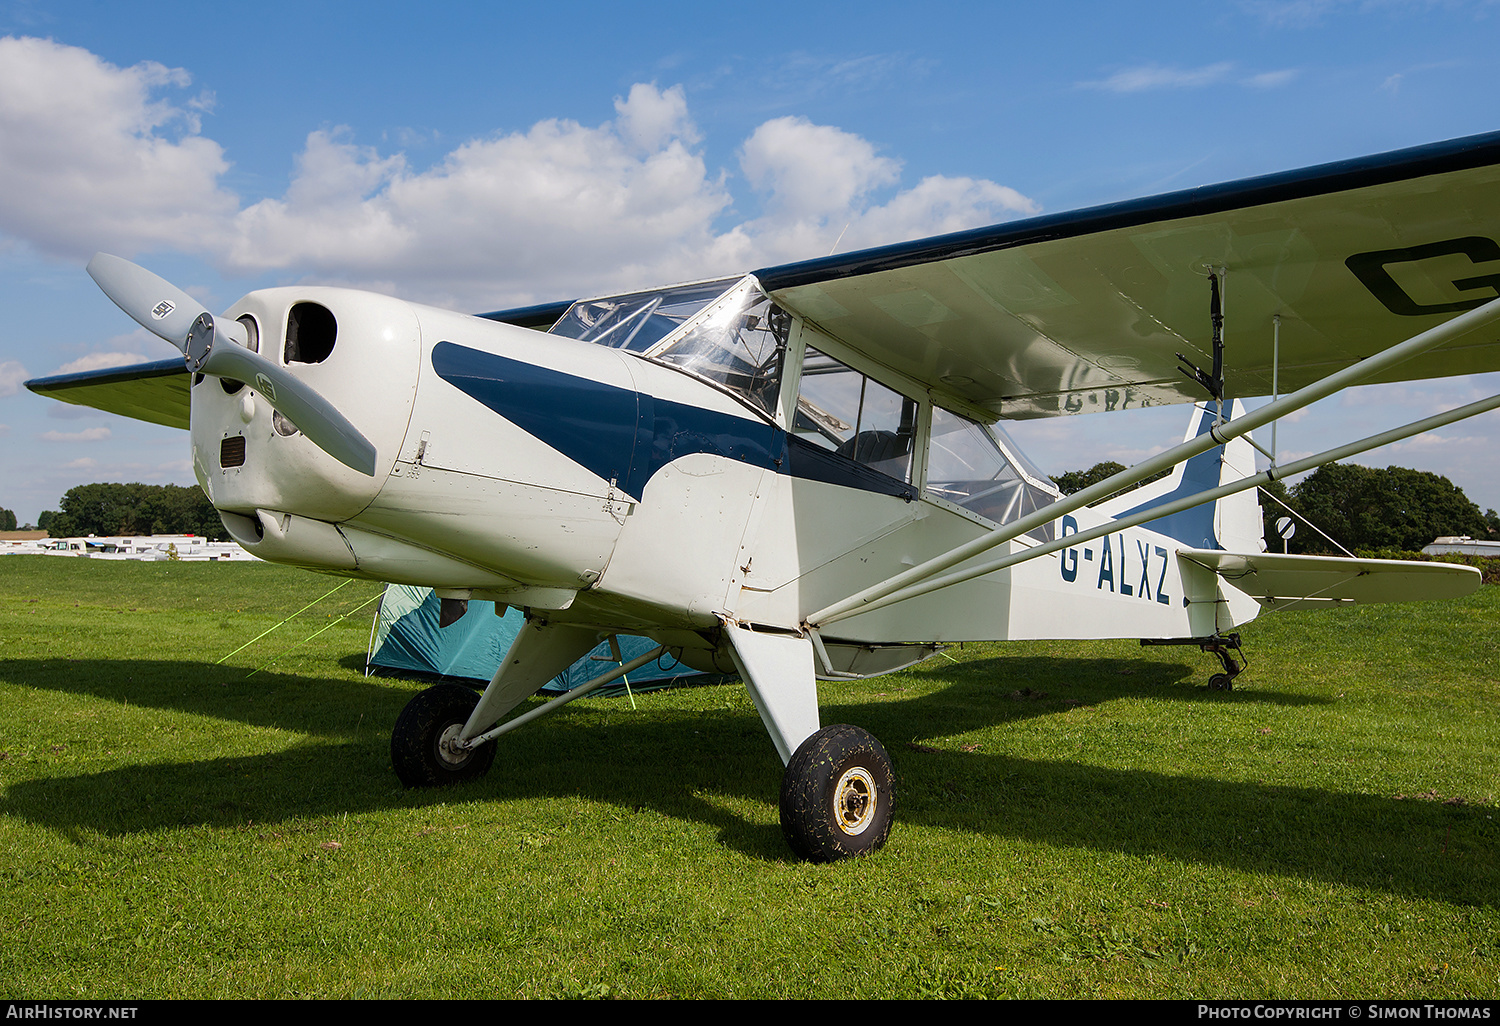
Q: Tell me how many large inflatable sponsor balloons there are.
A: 0